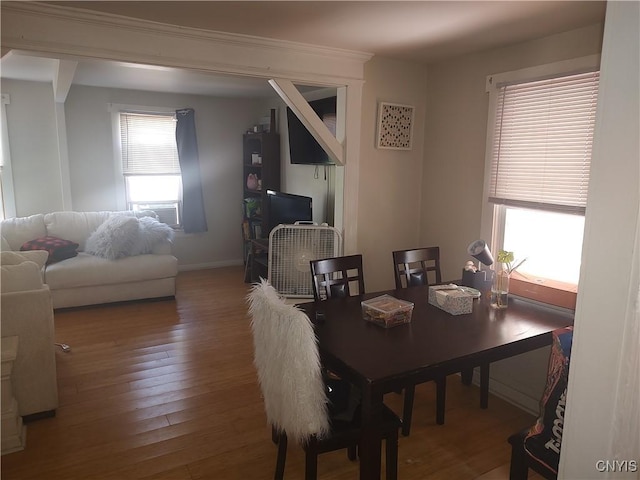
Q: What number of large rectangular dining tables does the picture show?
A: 1